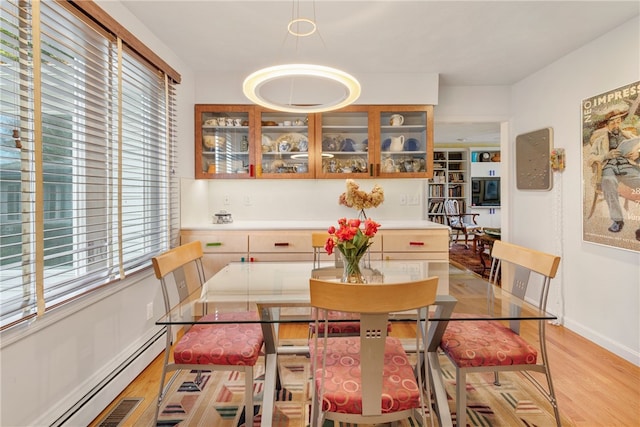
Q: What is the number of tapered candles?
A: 0